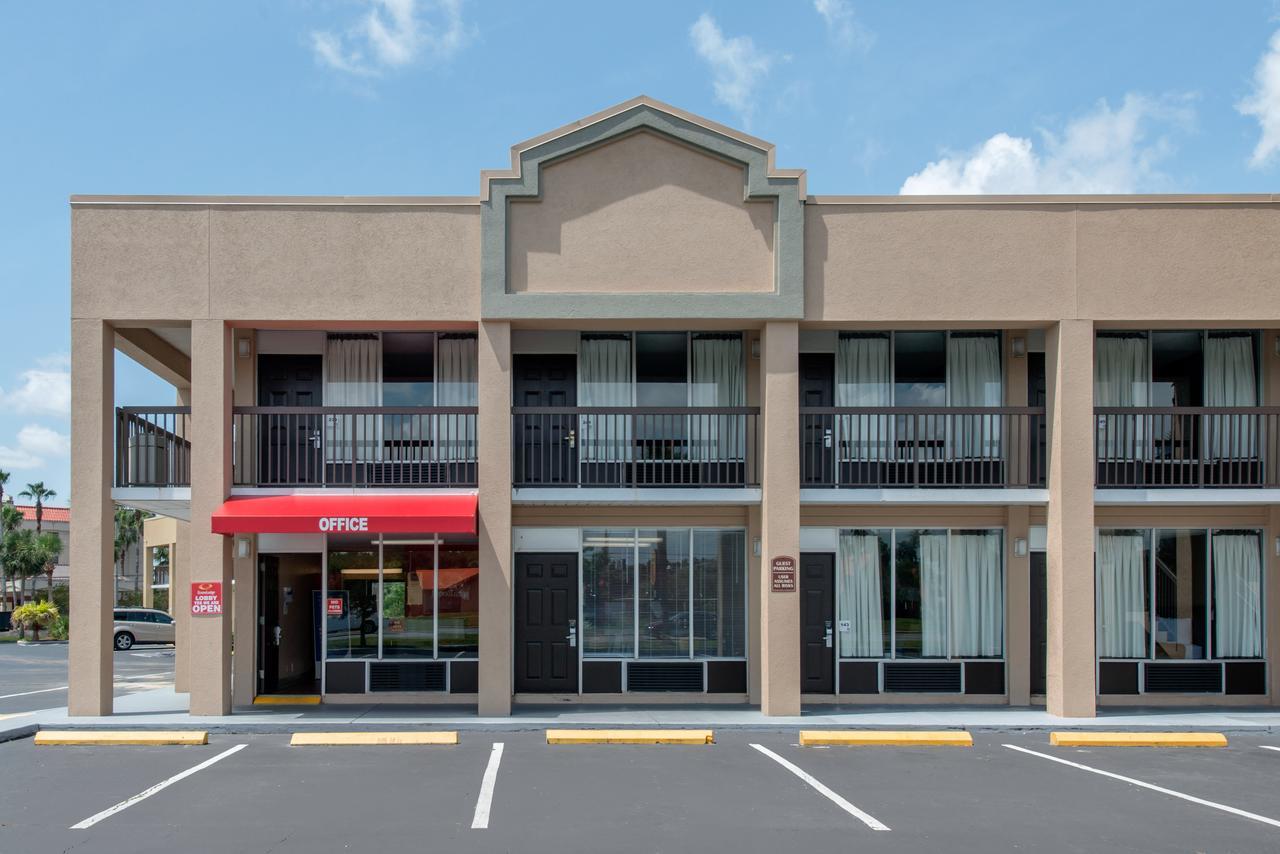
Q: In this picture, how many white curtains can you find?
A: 12